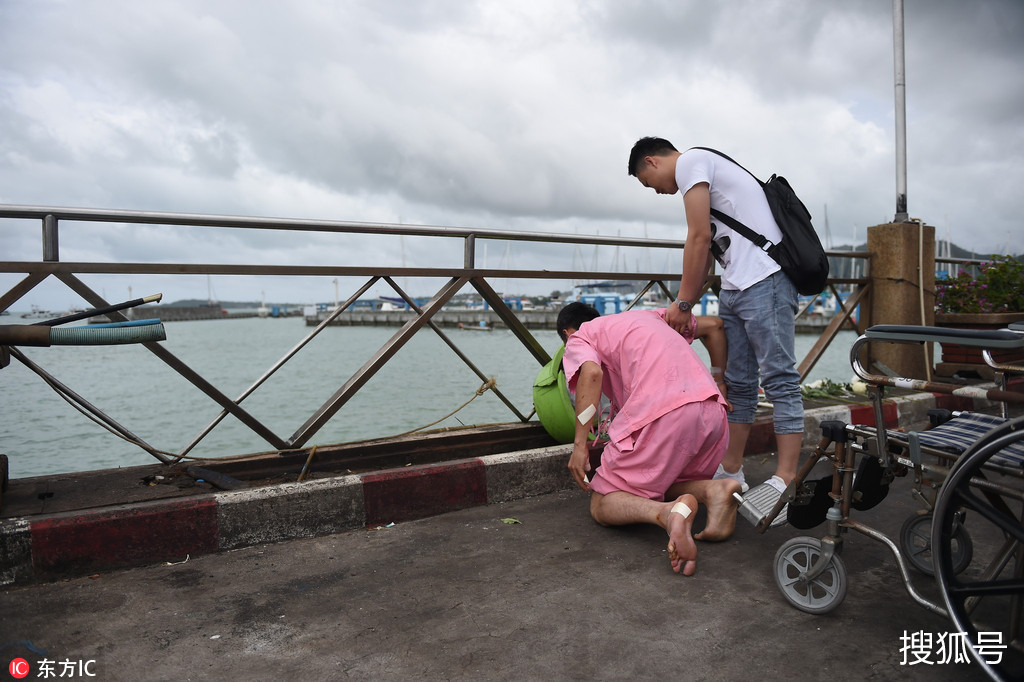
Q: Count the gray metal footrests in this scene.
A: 1